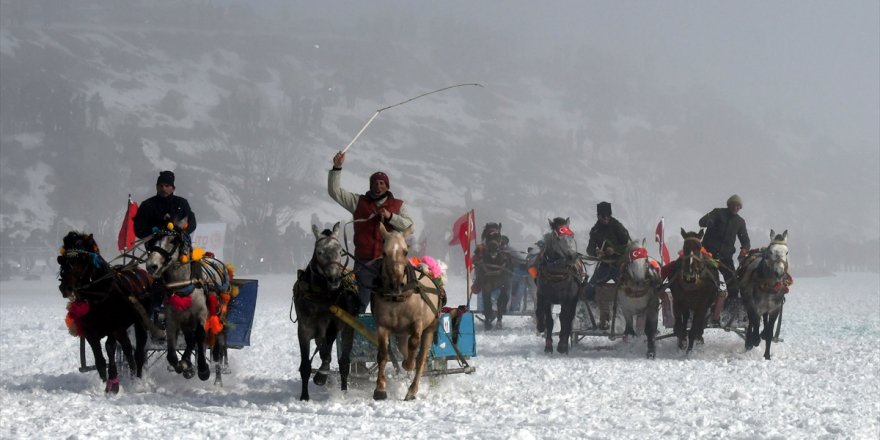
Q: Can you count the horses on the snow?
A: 9